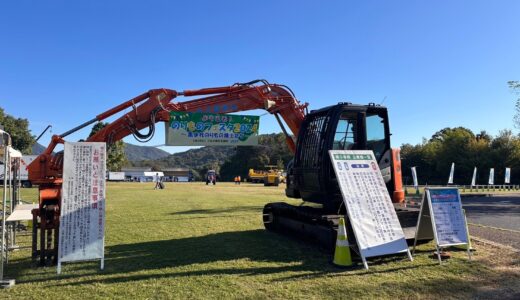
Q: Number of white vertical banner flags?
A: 5